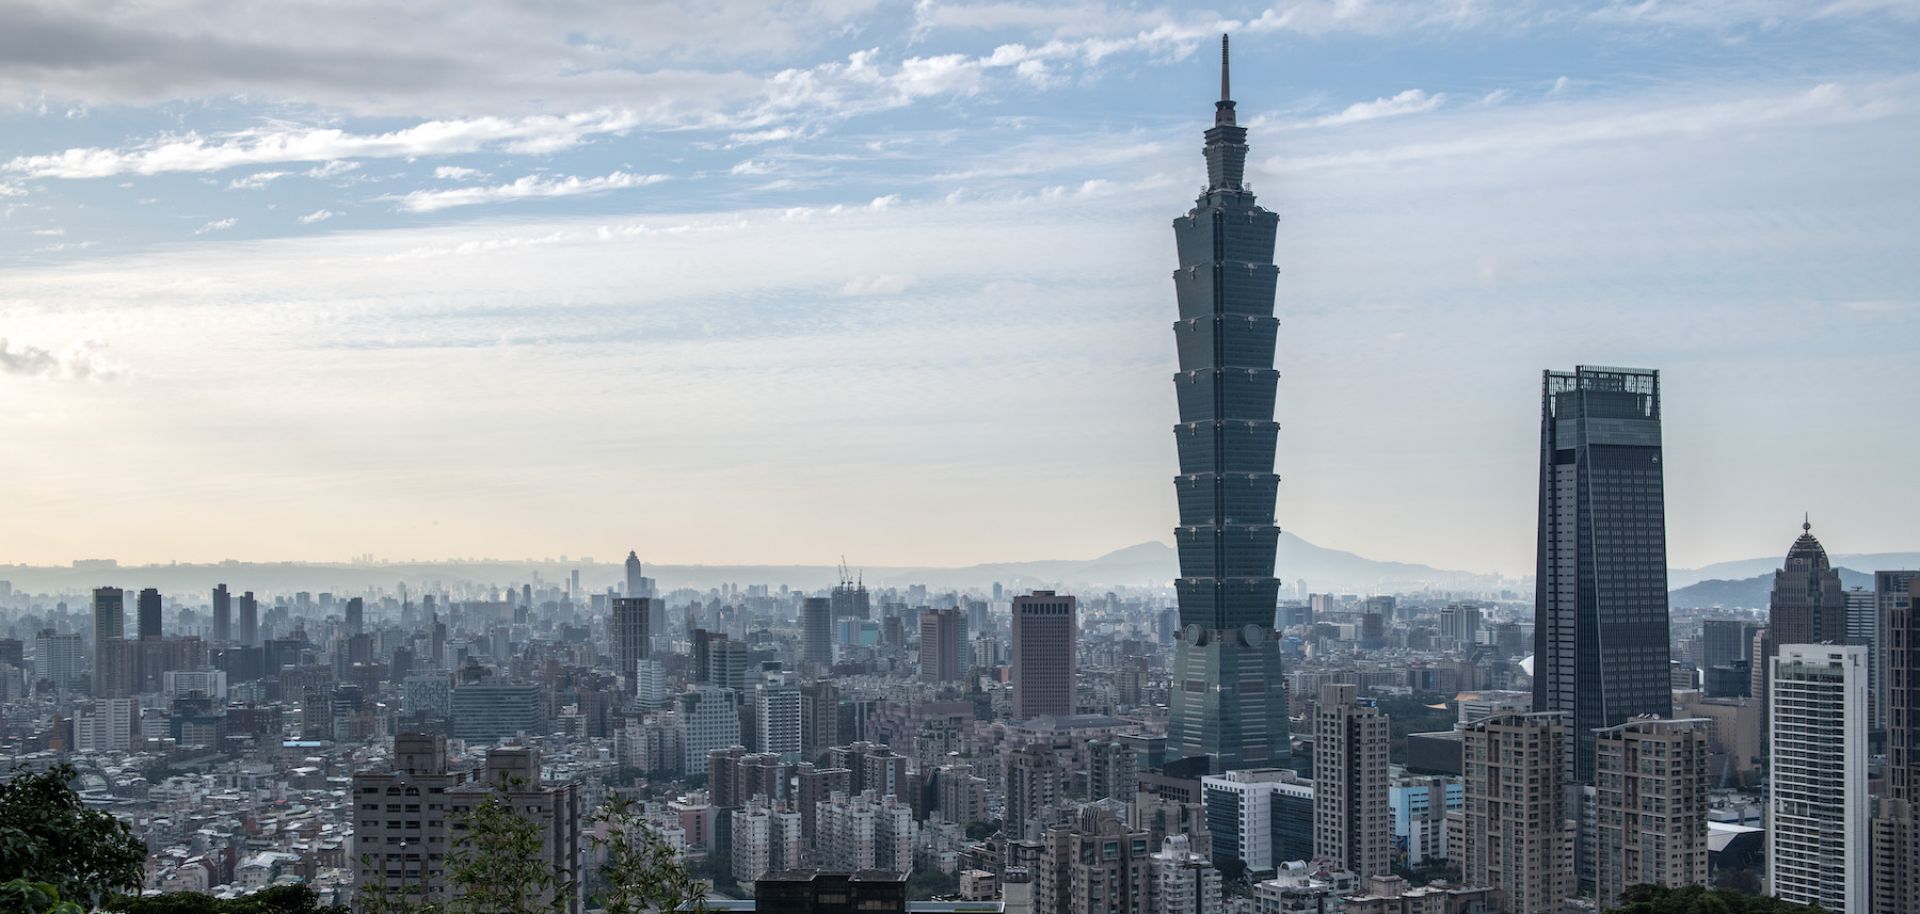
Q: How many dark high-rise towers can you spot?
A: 2